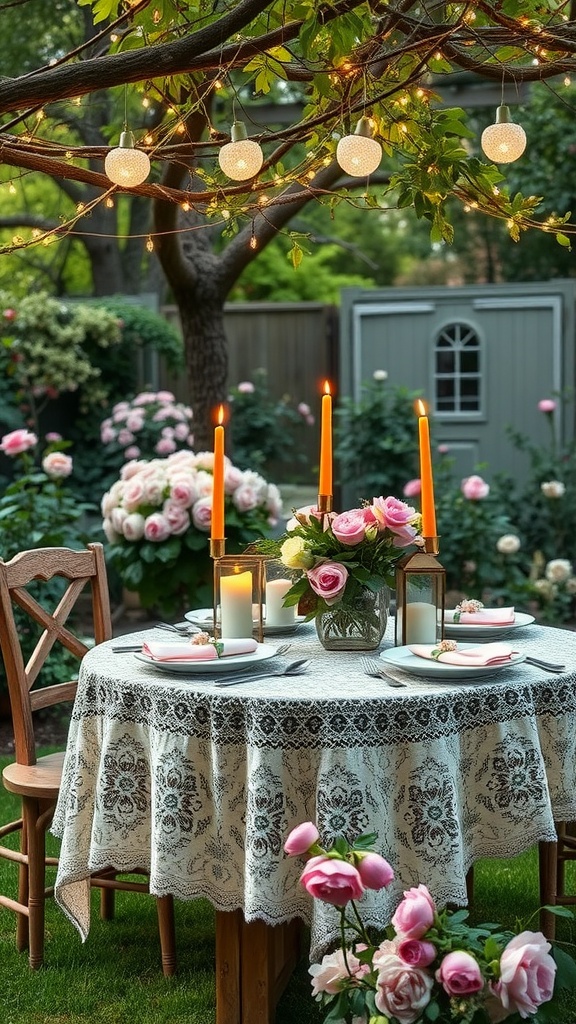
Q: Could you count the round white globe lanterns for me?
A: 4